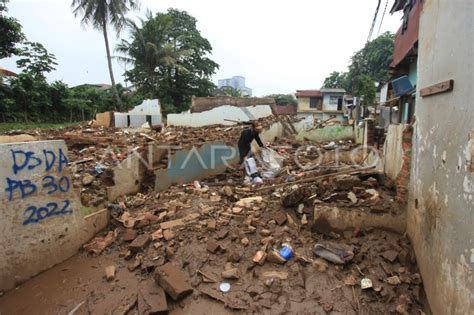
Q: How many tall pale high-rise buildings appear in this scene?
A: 1